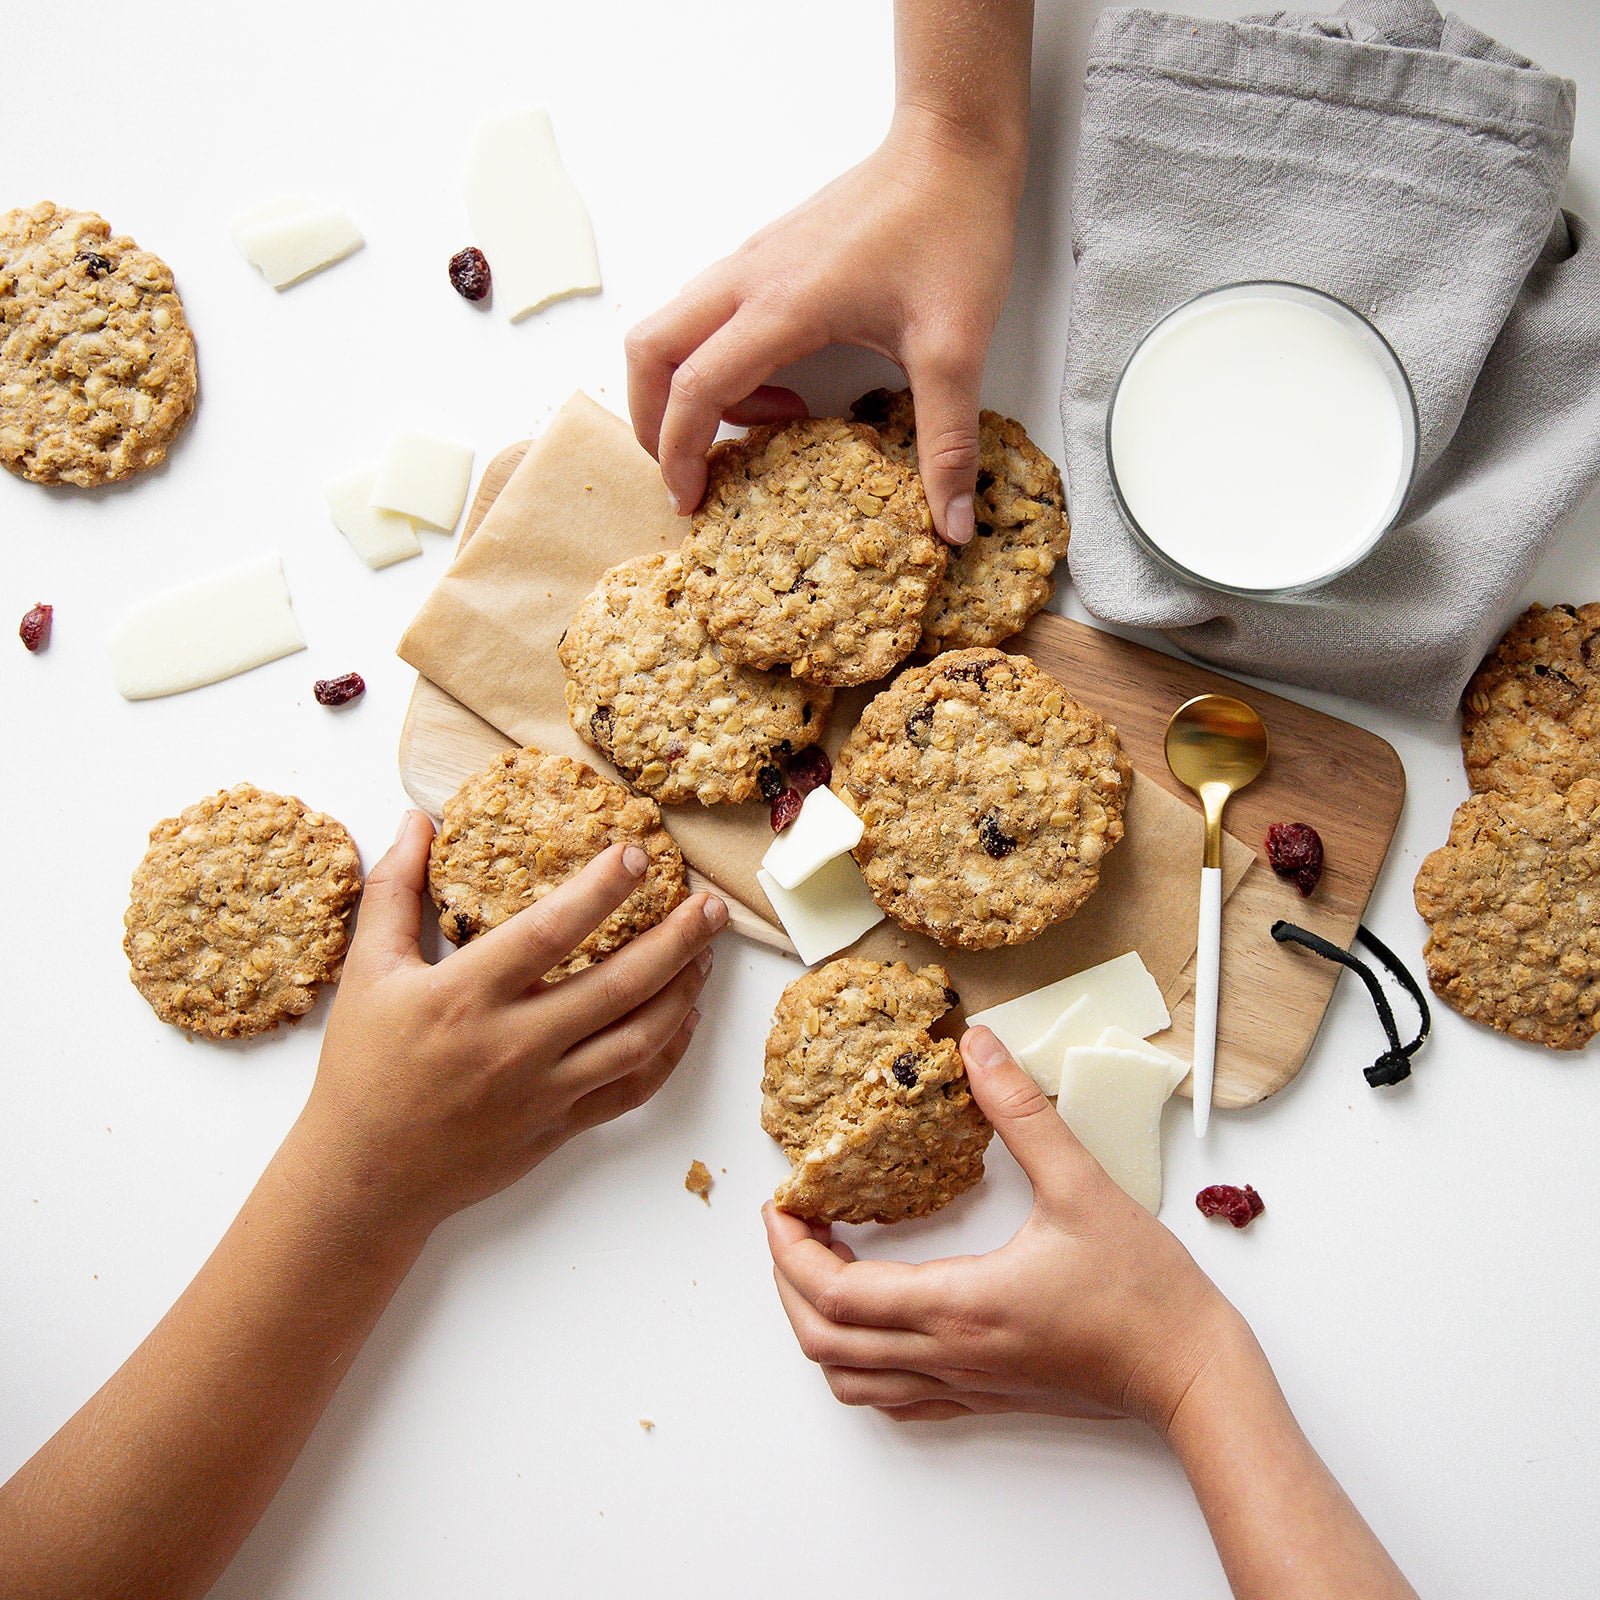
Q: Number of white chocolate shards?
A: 12